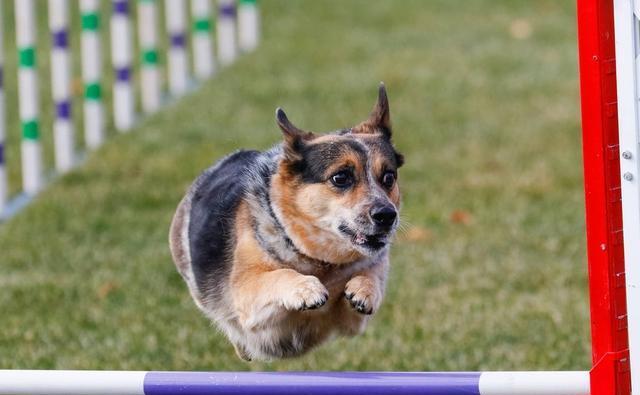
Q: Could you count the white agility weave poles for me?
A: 10